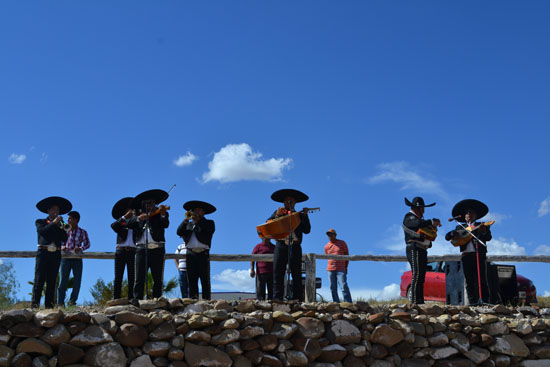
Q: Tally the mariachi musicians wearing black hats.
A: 7